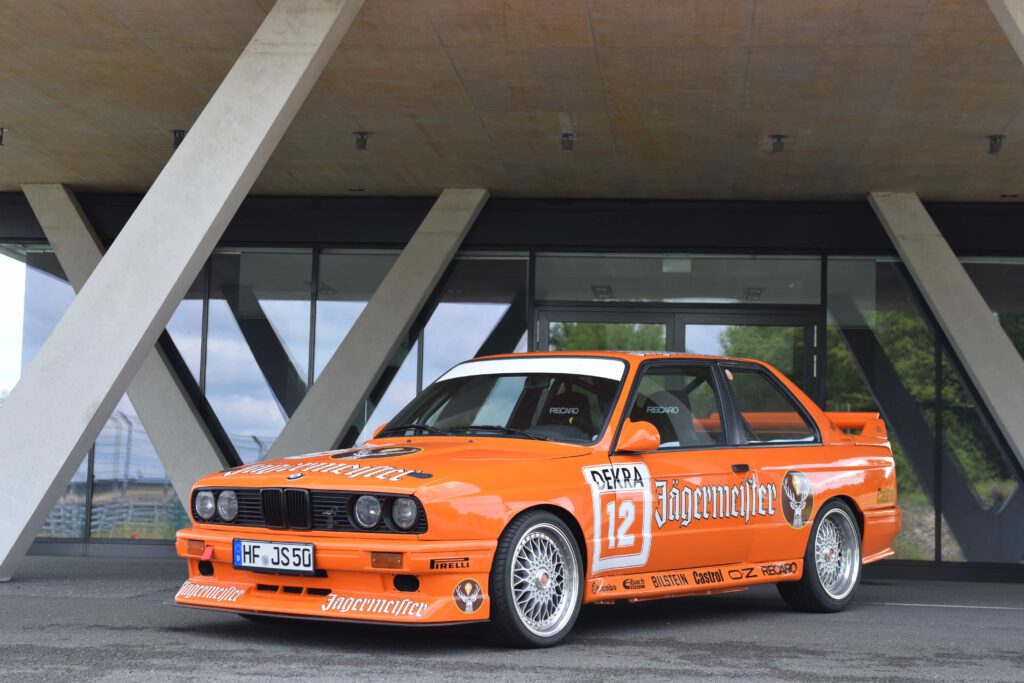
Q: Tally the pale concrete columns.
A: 5